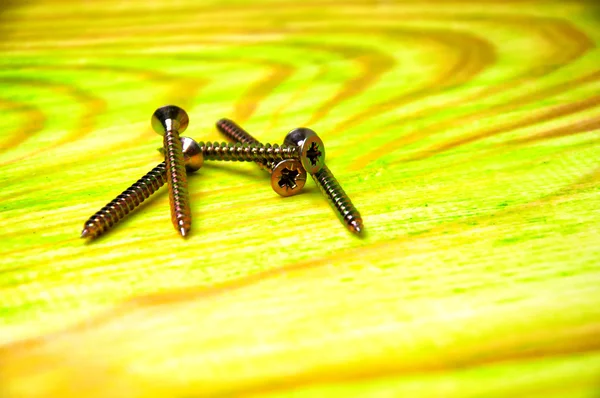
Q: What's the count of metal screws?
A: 5